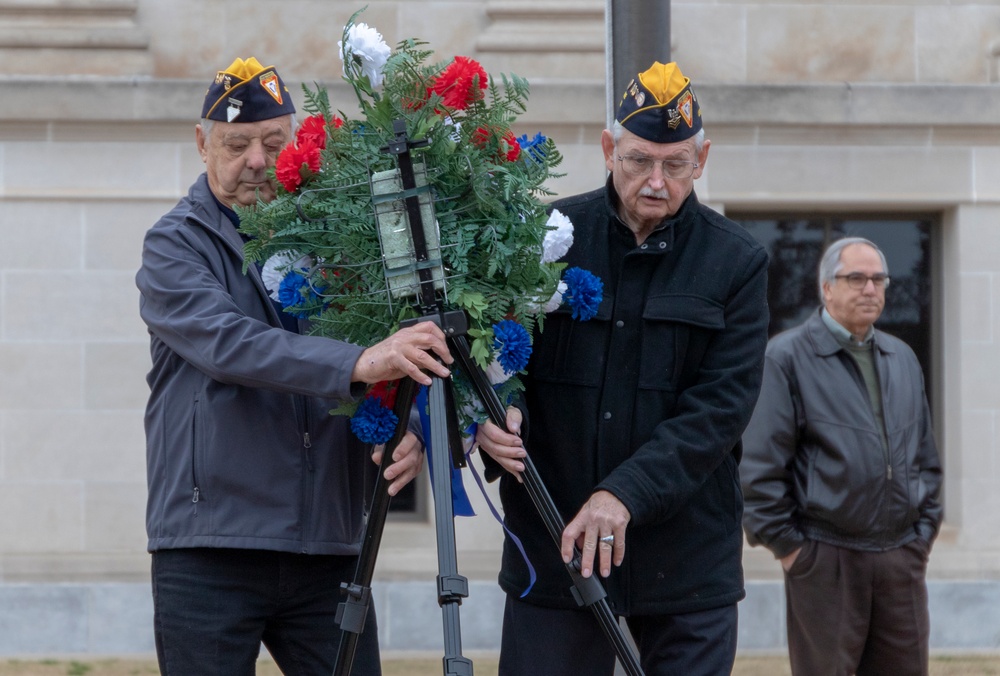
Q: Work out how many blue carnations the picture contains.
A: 5